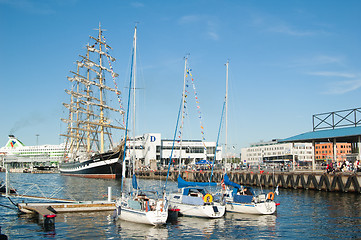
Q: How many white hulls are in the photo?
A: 3